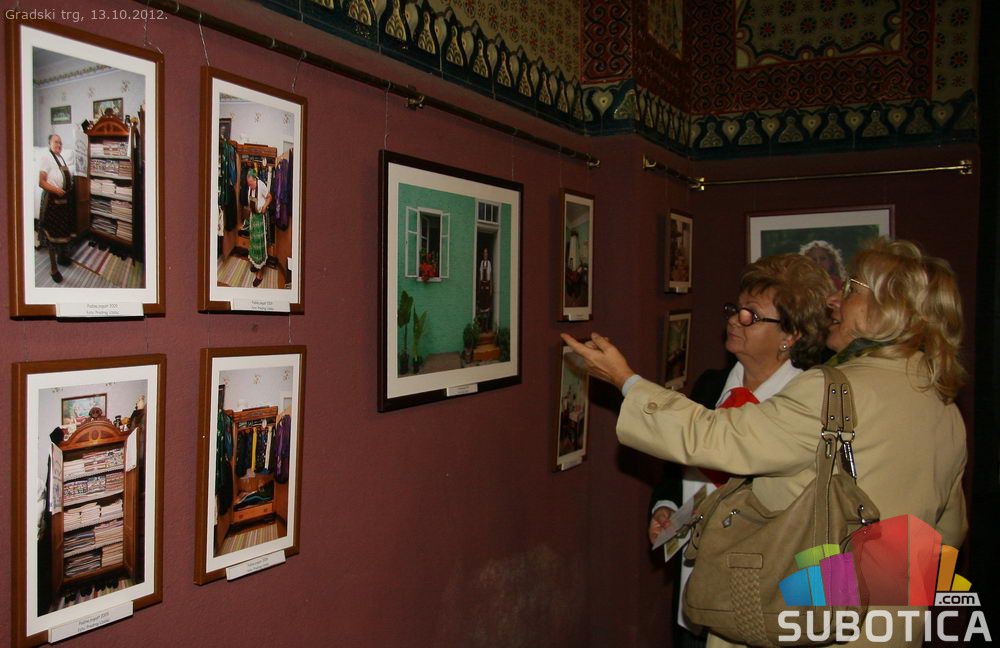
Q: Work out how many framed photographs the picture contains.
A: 10